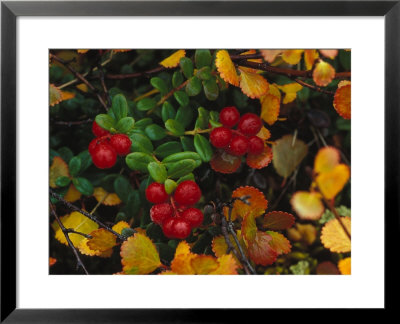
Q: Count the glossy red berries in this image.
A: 15